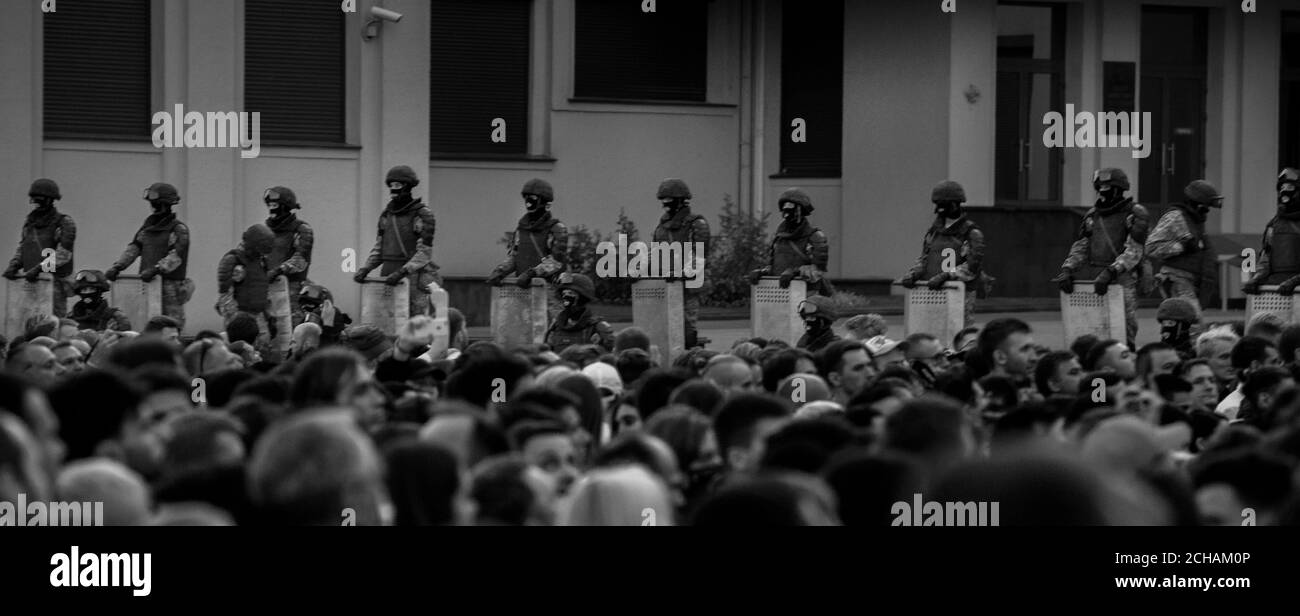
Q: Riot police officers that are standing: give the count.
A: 12